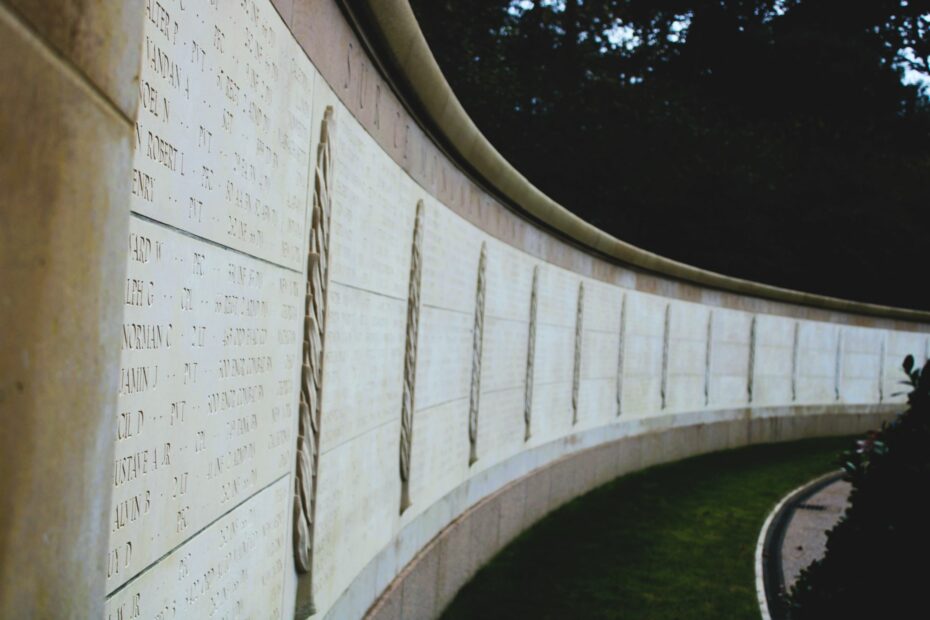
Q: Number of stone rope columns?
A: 12